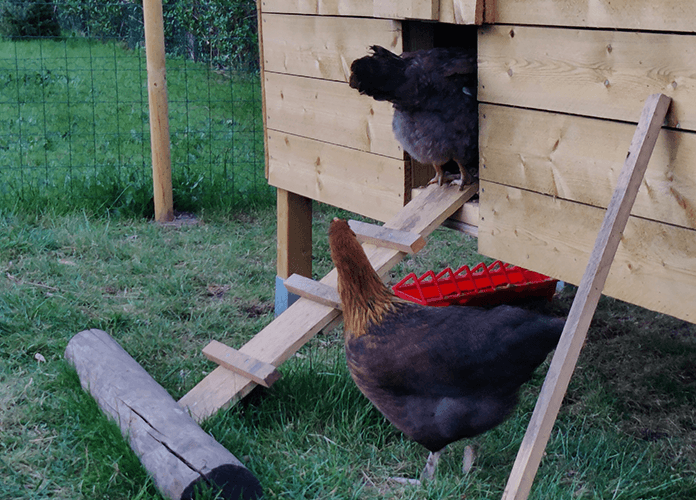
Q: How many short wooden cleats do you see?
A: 3